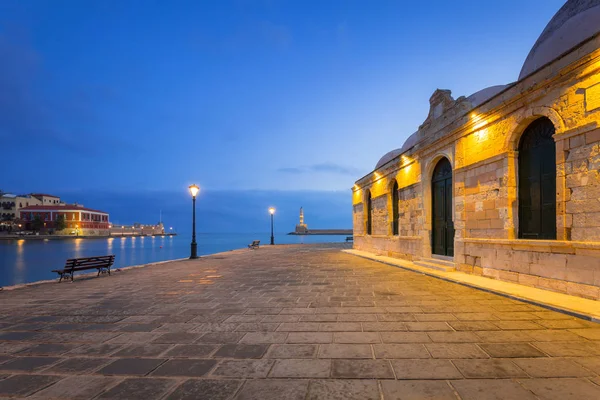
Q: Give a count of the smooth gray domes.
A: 4